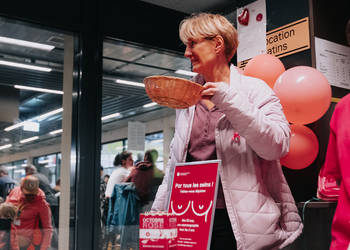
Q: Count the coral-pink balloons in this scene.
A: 3